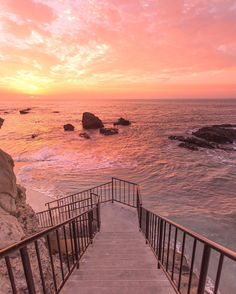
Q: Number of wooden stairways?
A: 1